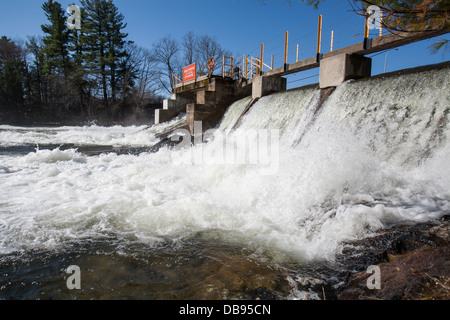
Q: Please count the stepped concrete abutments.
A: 2